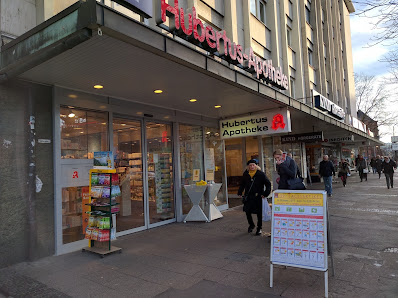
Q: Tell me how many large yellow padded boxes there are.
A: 0